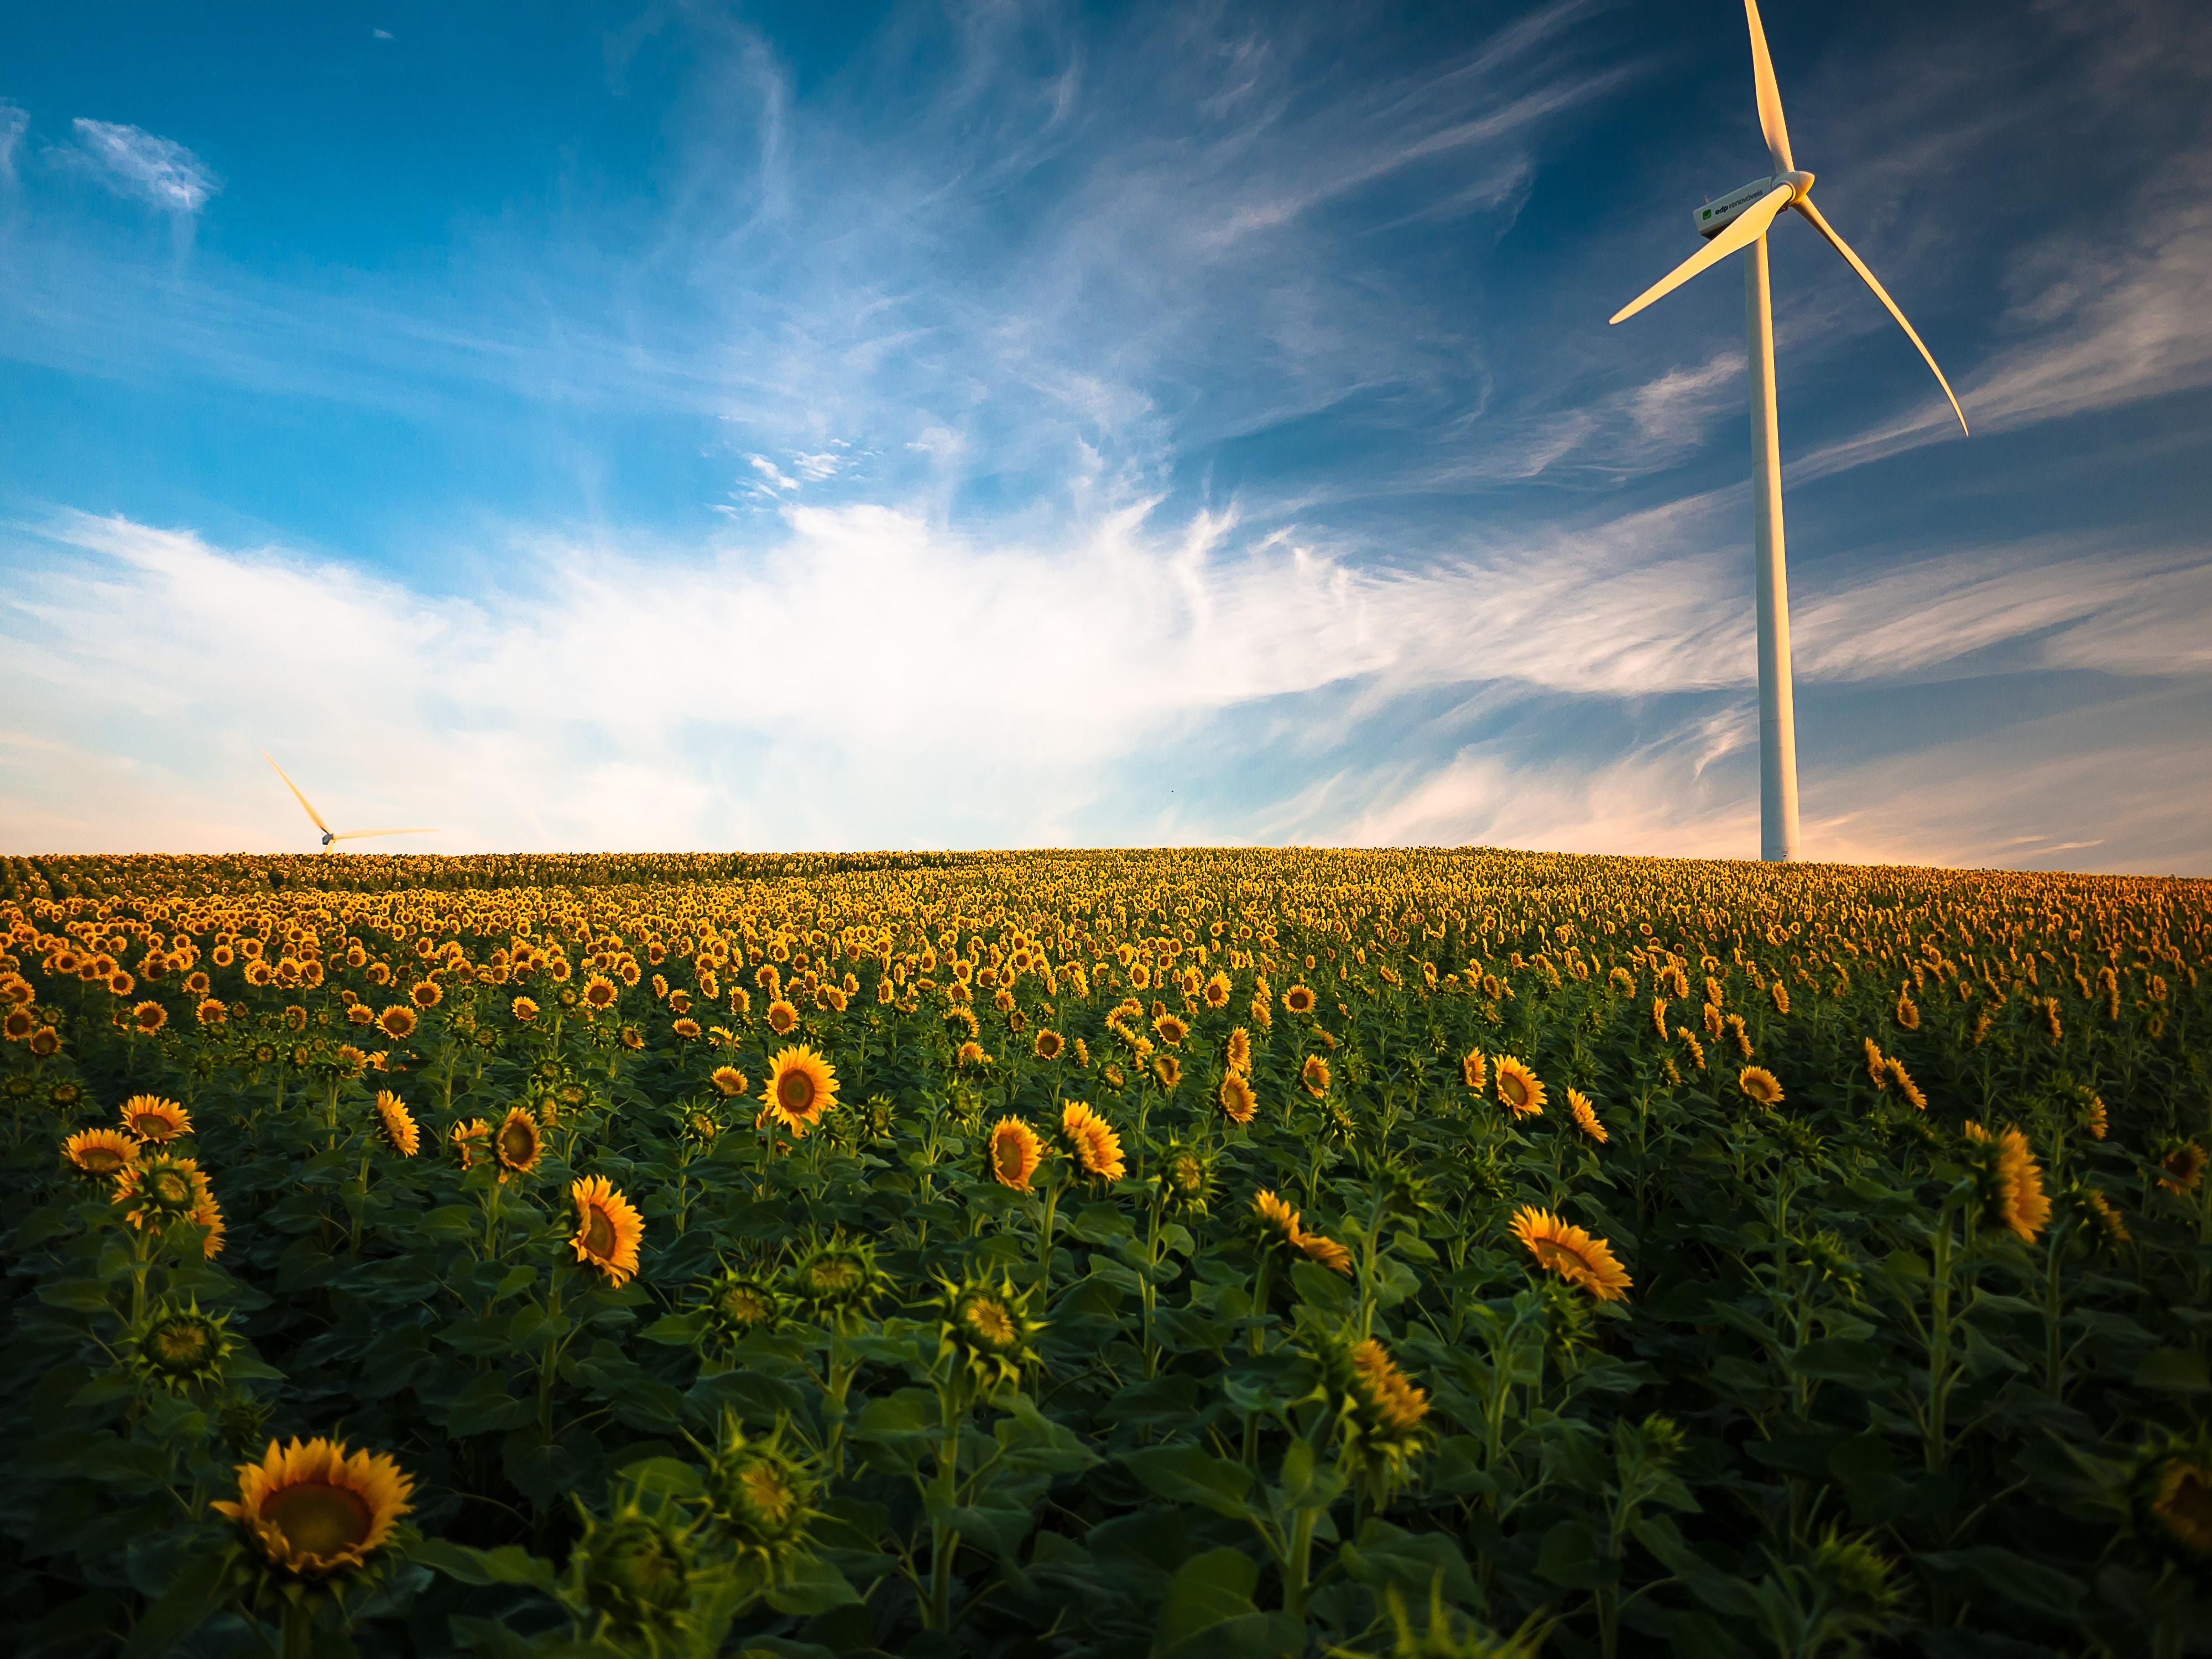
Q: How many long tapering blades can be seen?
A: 5